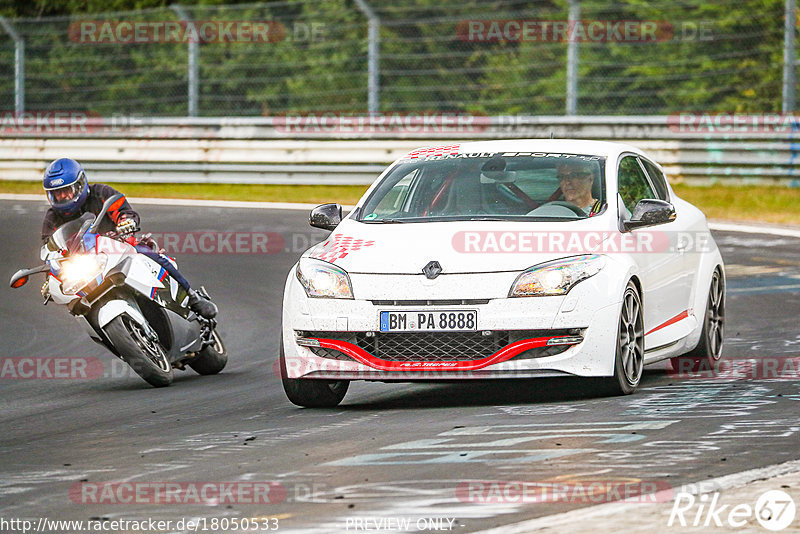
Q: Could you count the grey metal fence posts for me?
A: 5